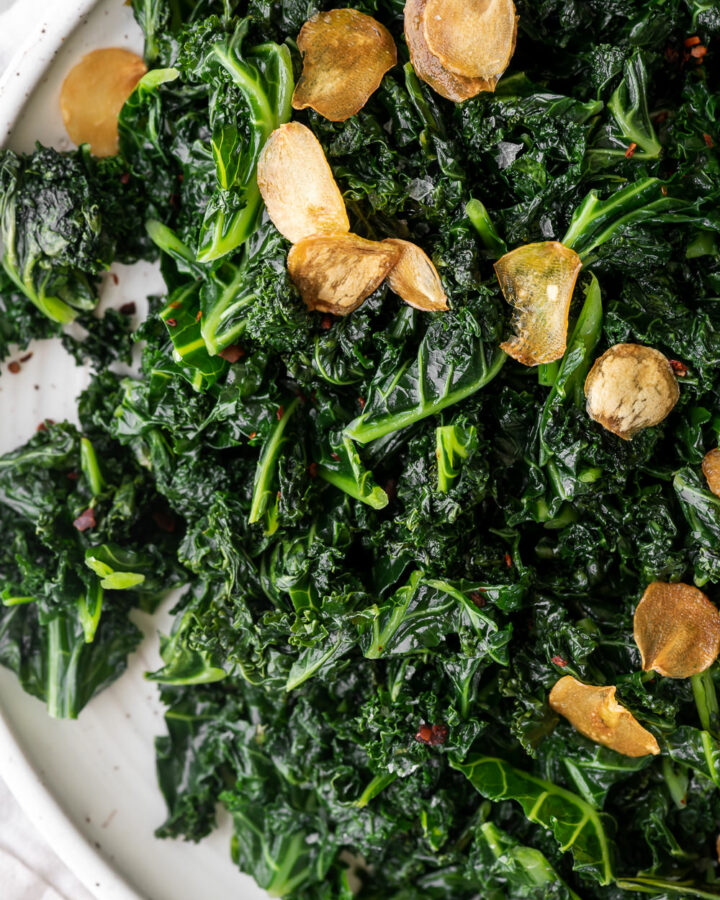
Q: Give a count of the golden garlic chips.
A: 12